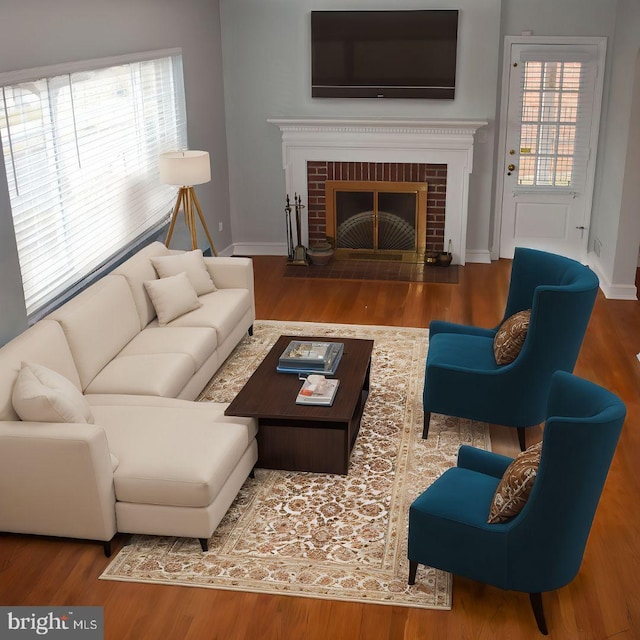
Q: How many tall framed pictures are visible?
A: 0